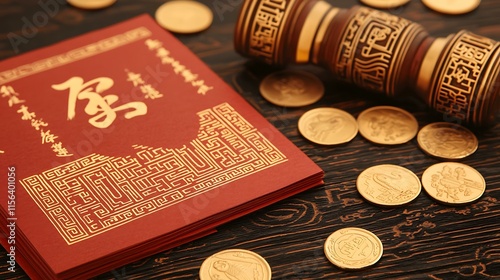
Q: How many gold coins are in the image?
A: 12